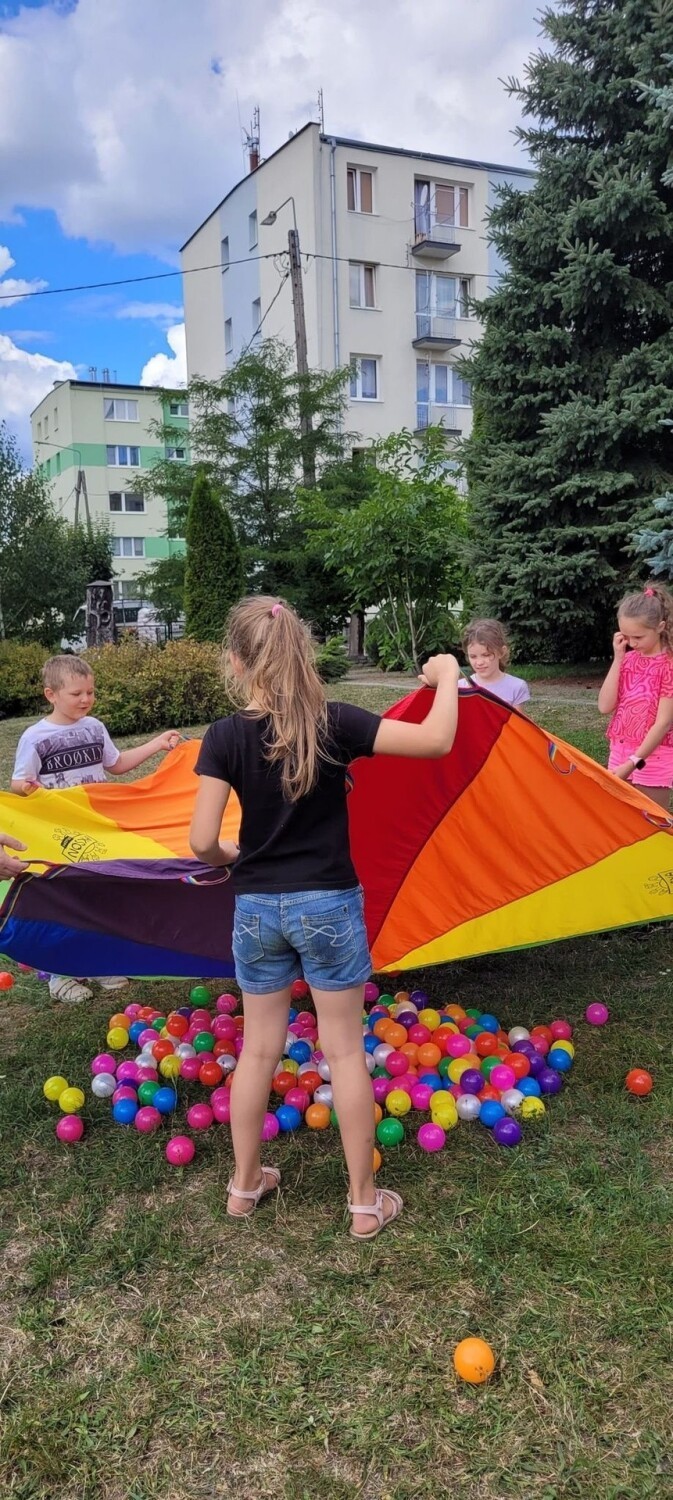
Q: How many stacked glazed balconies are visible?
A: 3